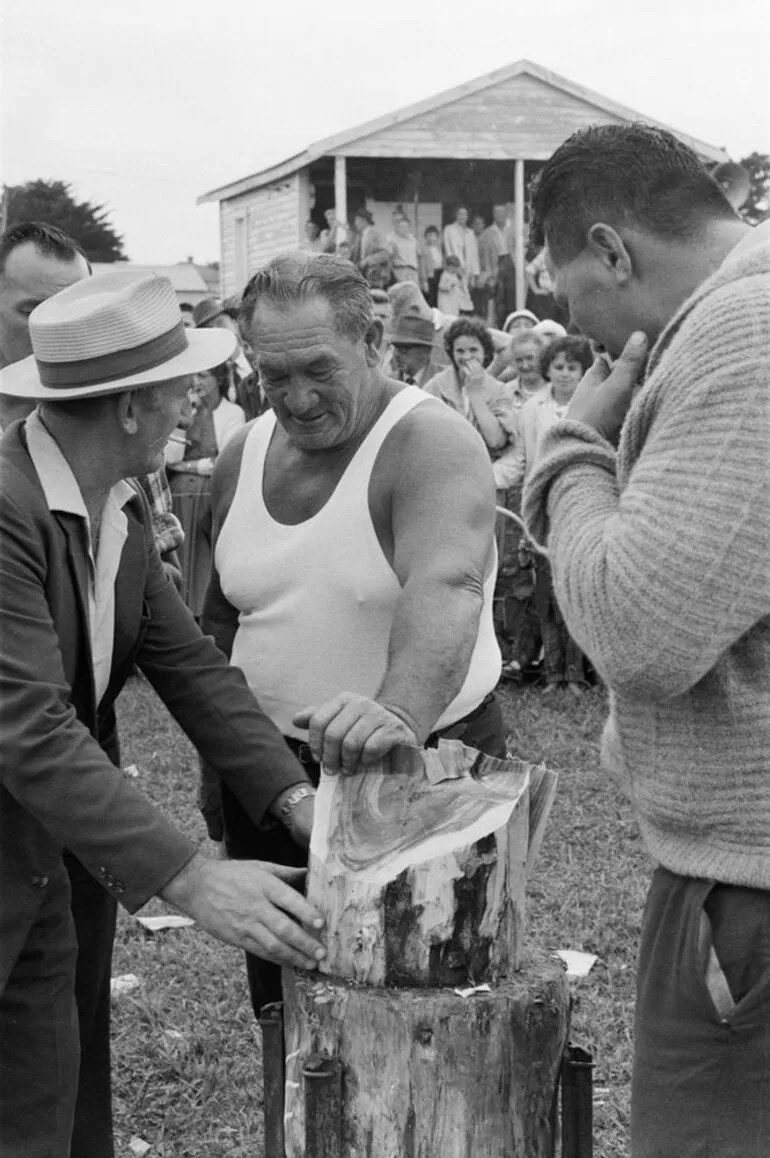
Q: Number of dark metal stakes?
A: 3